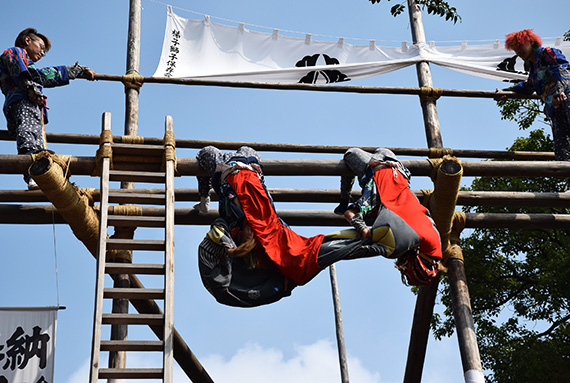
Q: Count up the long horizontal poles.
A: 5